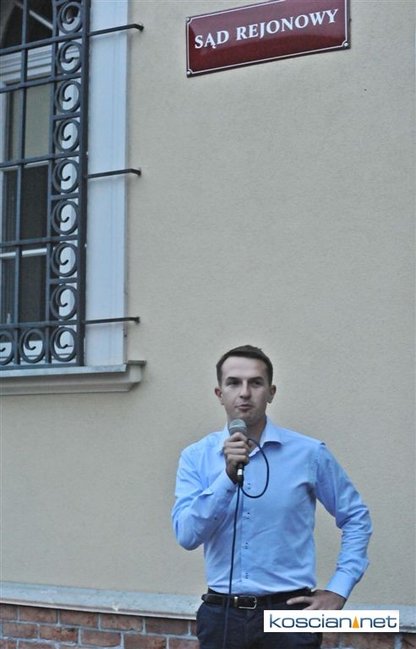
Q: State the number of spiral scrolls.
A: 11